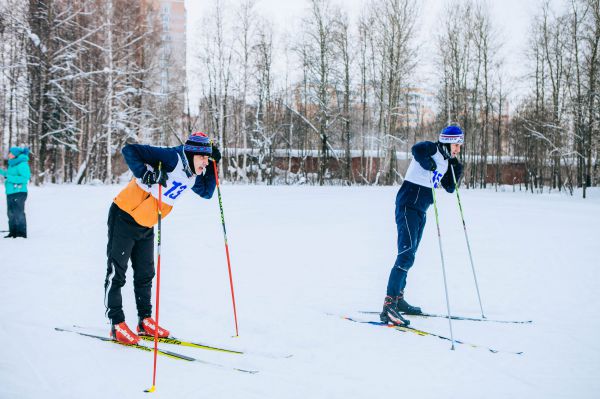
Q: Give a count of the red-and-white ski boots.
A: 2